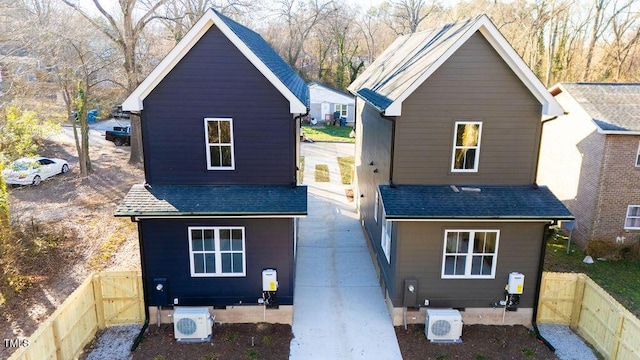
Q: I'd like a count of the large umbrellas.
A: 0